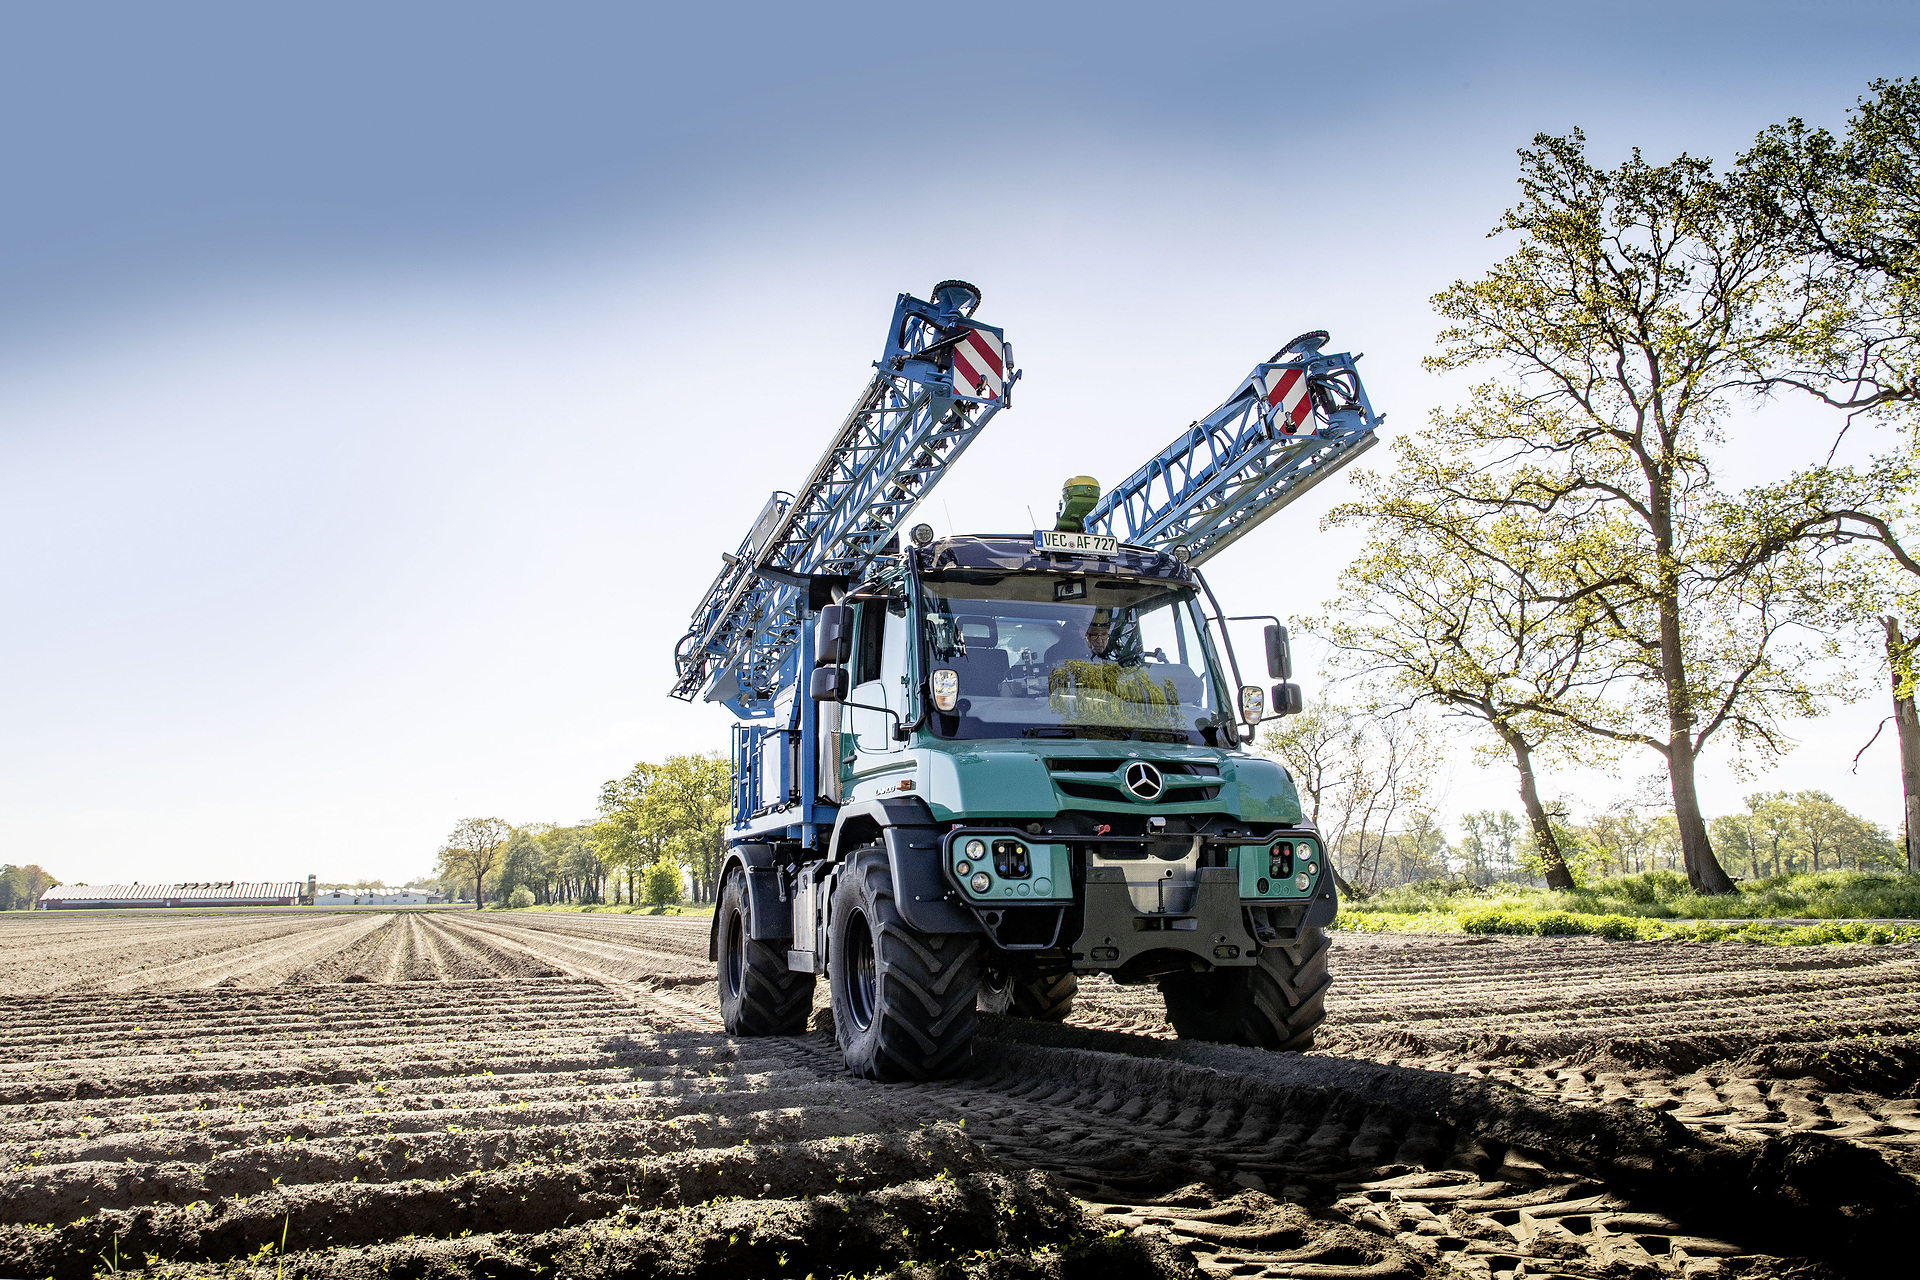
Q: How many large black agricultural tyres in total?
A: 4